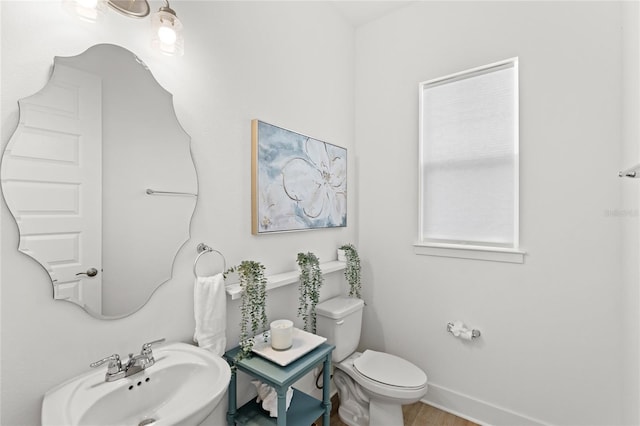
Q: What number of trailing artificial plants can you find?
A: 3